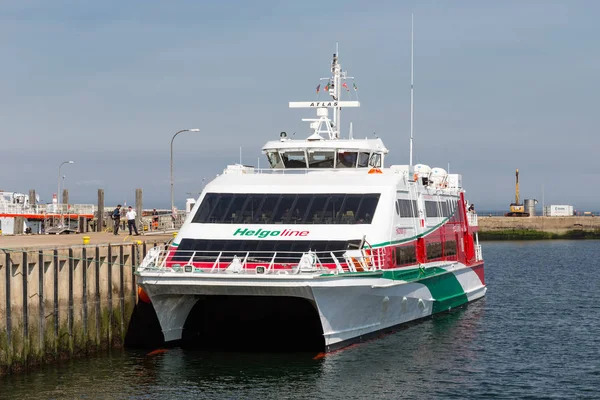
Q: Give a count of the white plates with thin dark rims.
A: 0